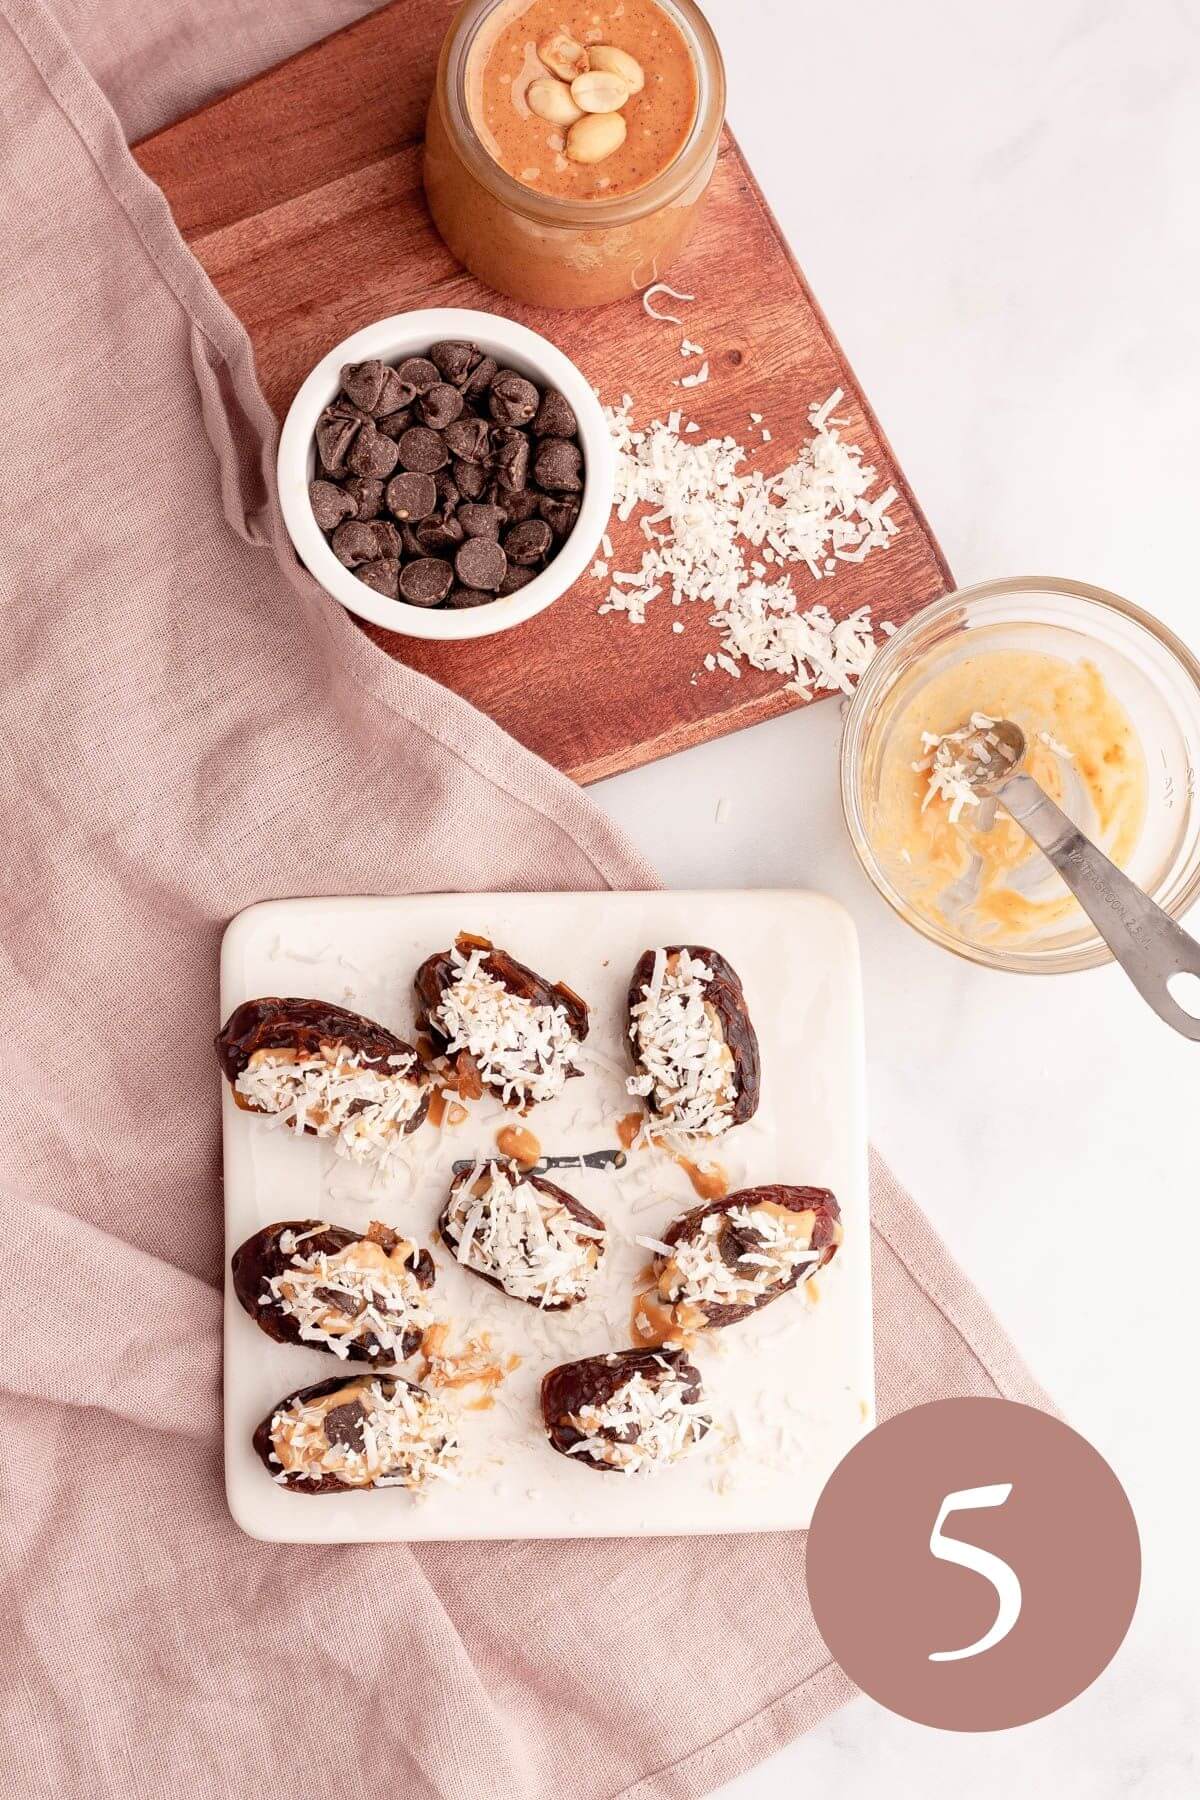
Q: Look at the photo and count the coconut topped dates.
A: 8